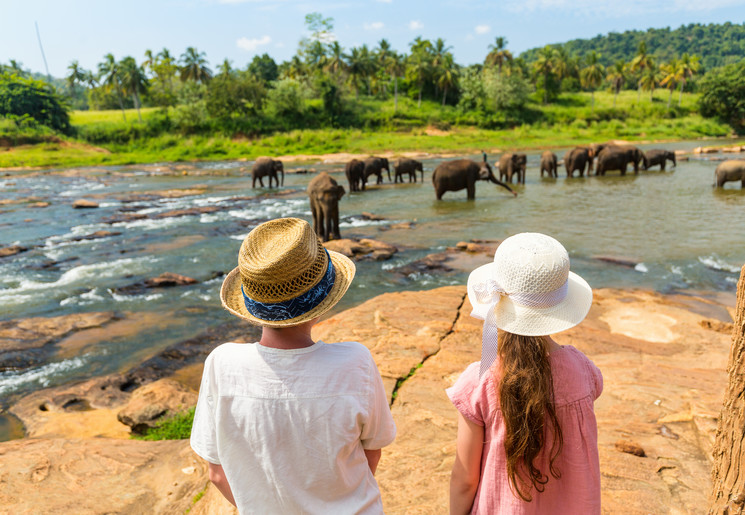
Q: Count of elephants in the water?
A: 13